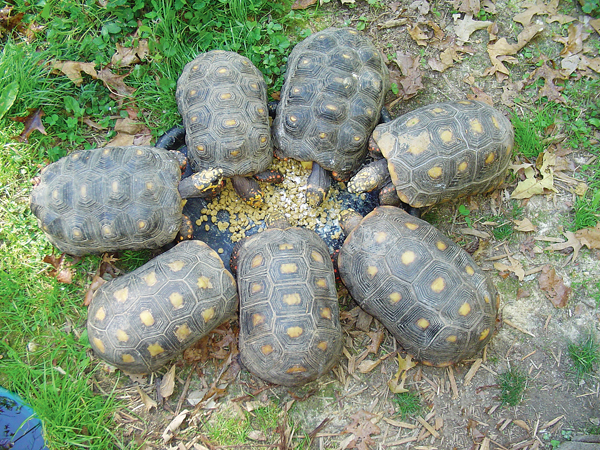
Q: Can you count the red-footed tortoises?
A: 7